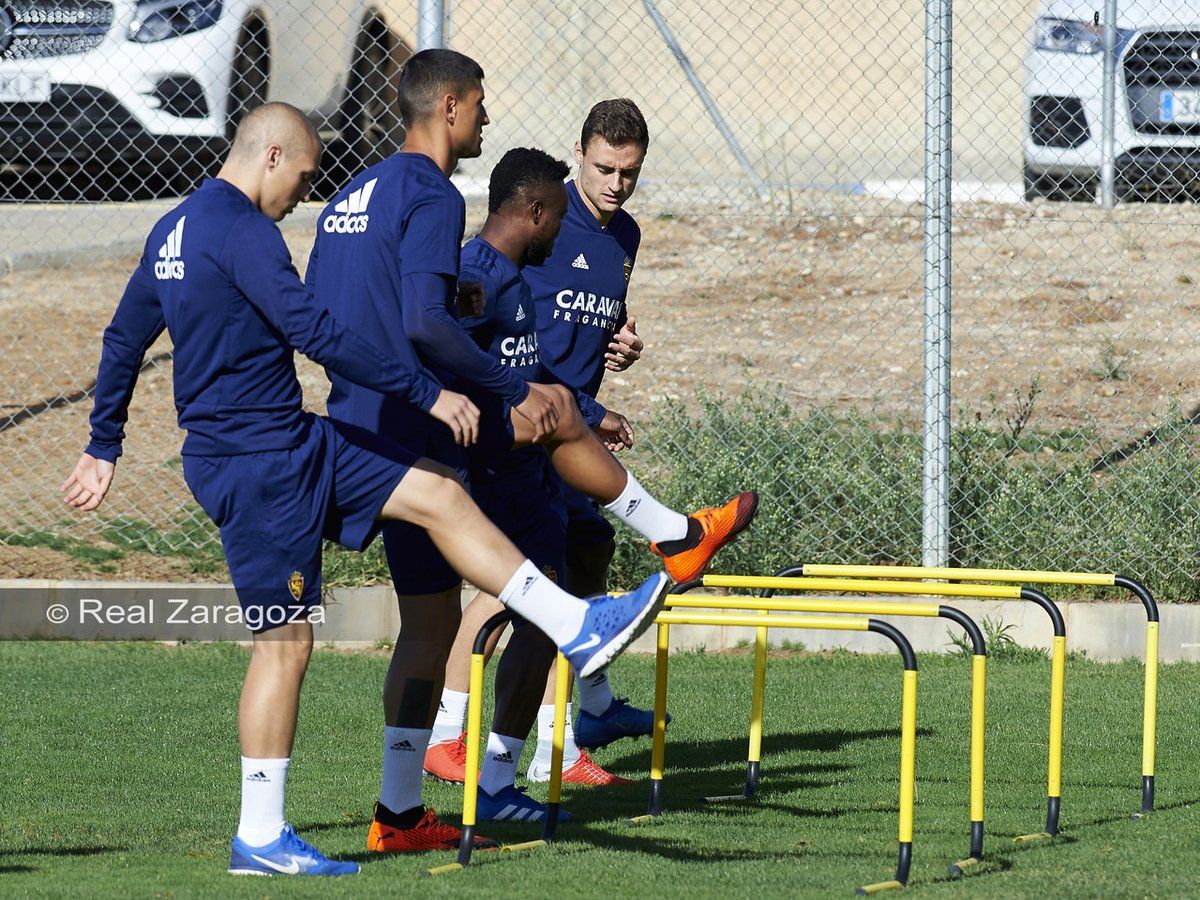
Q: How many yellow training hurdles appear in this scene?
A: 4